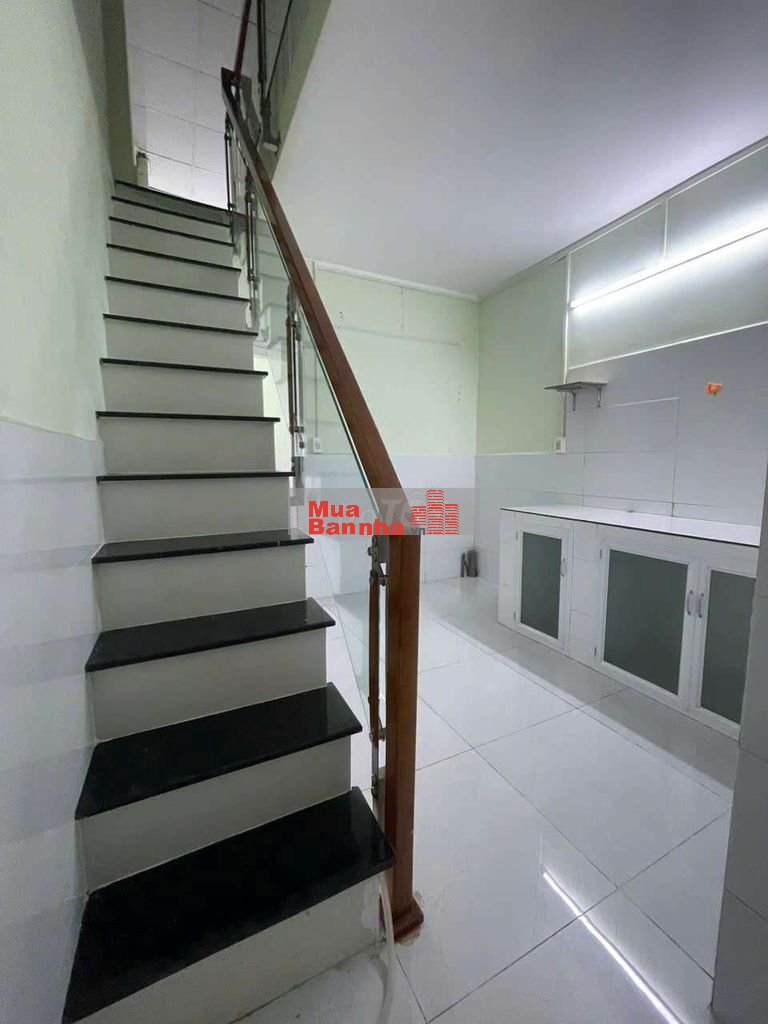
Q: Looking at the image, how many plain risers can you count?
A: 13